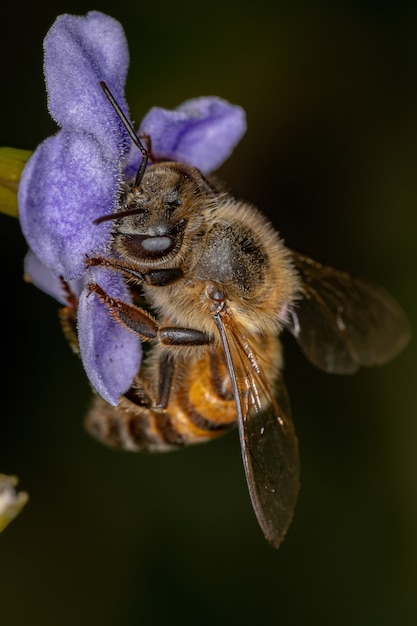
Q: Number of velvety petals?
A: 5